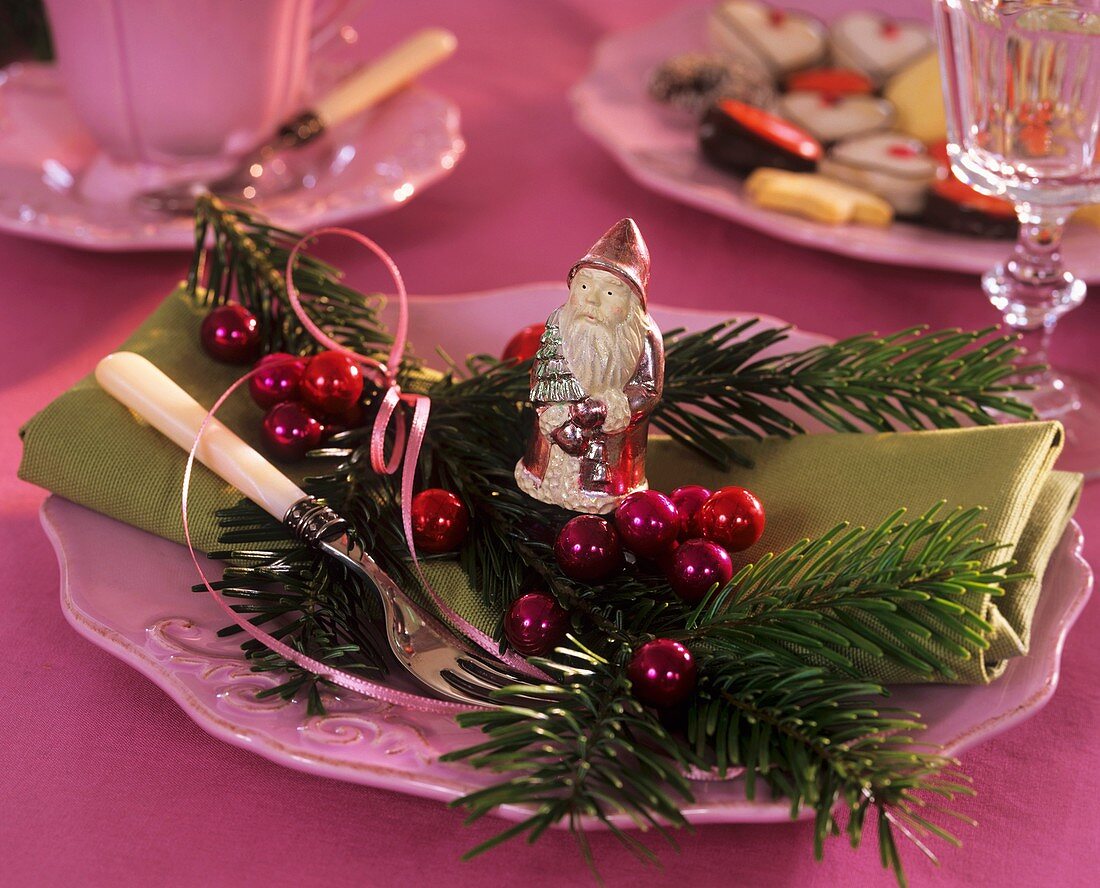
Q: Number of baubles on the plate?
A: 13